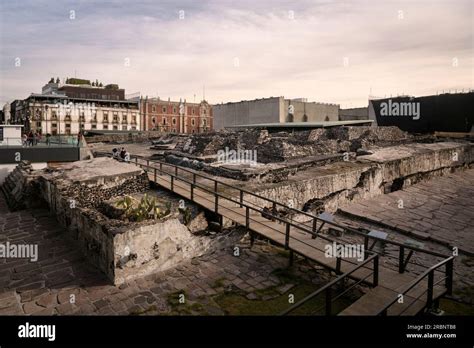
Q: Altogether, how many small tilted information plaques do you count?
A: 3